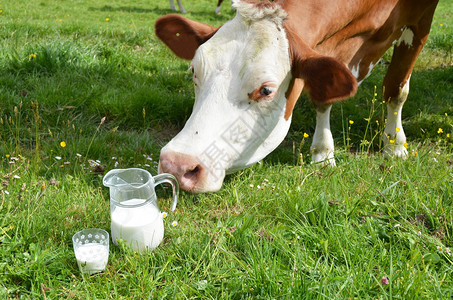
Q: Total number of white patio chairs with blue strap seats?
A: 0